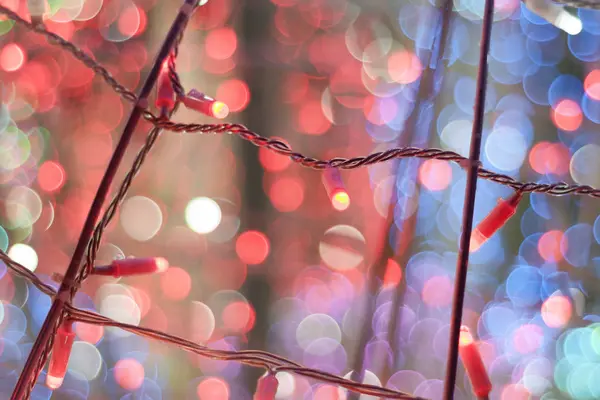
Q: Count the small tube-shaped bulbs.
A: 9